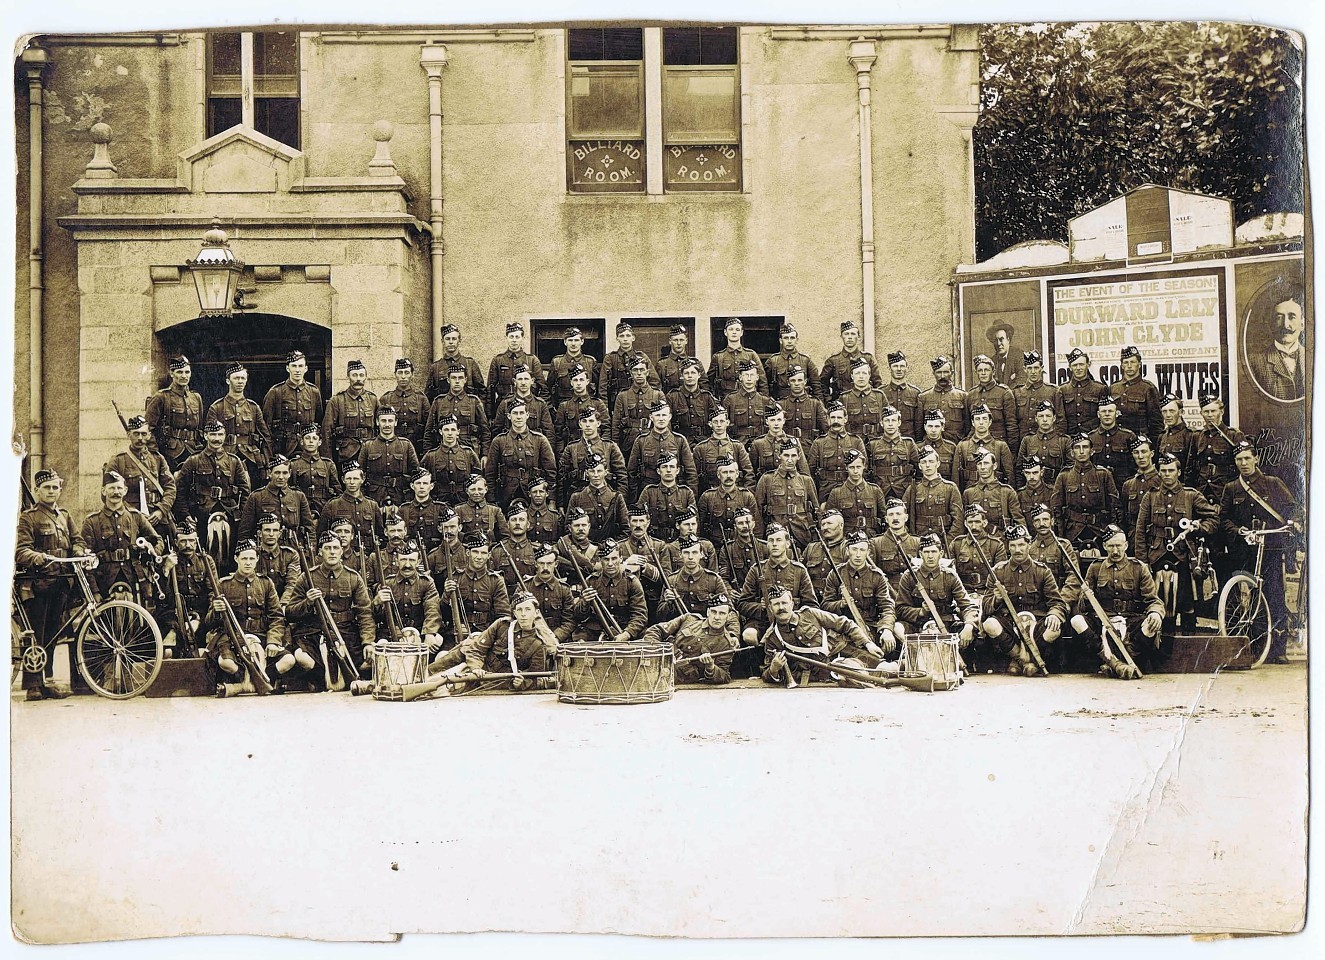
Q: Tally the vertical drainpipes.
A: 3